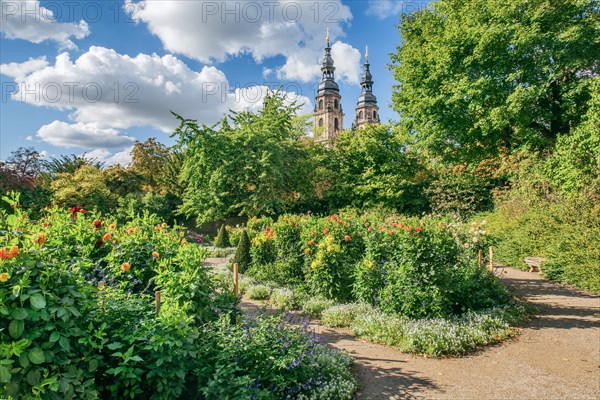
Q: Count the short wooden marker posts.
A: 4